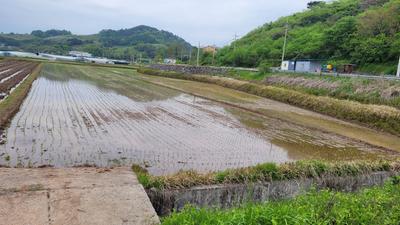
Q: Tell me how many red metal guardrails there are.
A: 0